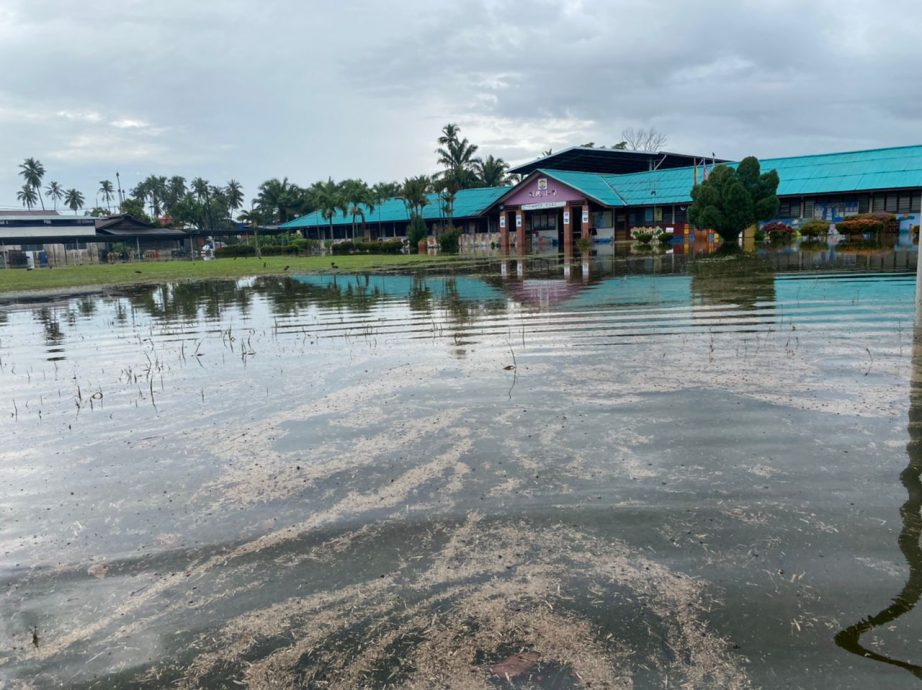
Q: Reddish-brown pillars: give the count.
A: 4